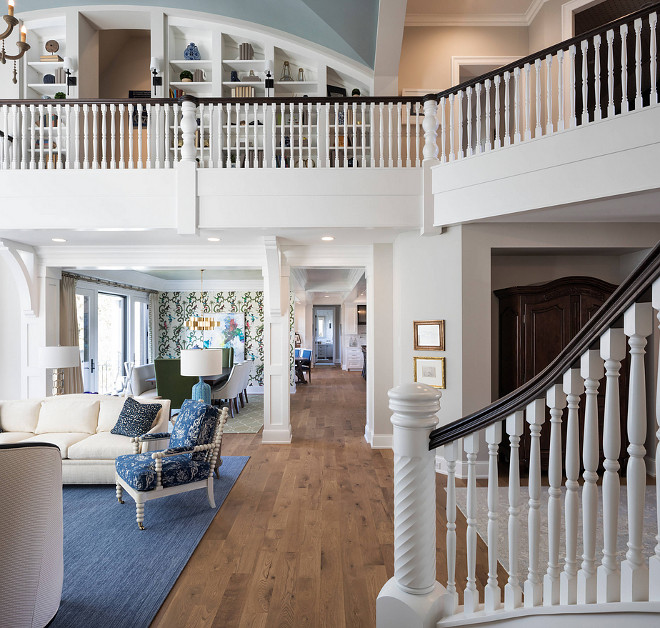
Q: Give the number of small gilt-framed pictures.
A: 2